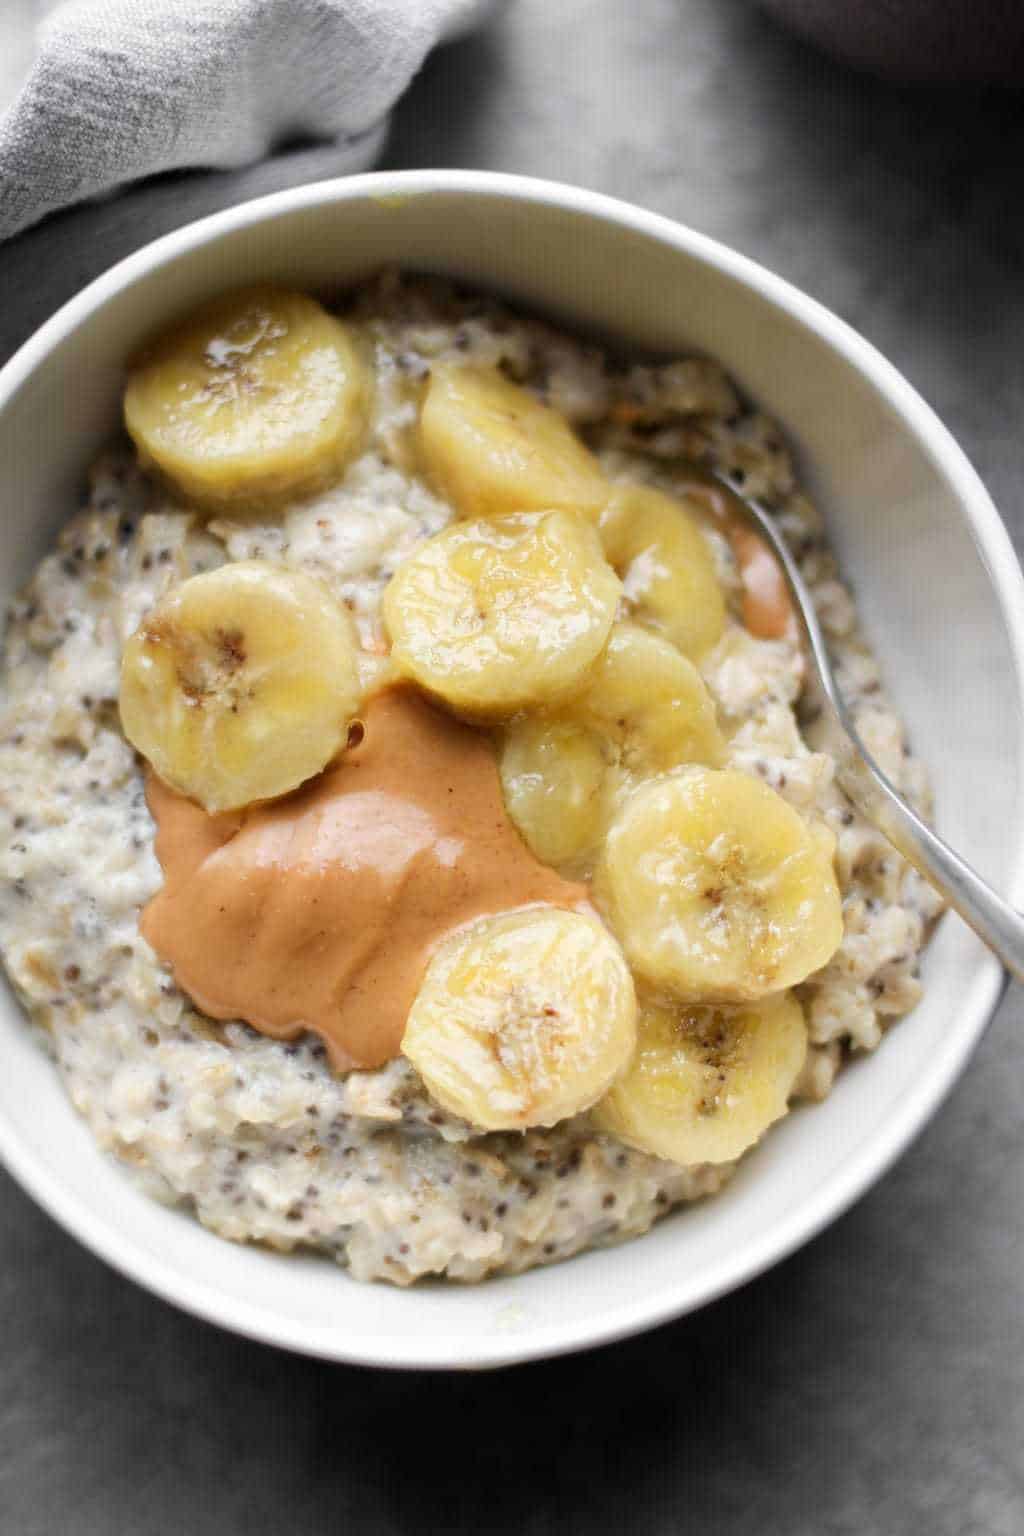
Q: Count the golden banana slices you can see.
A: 9